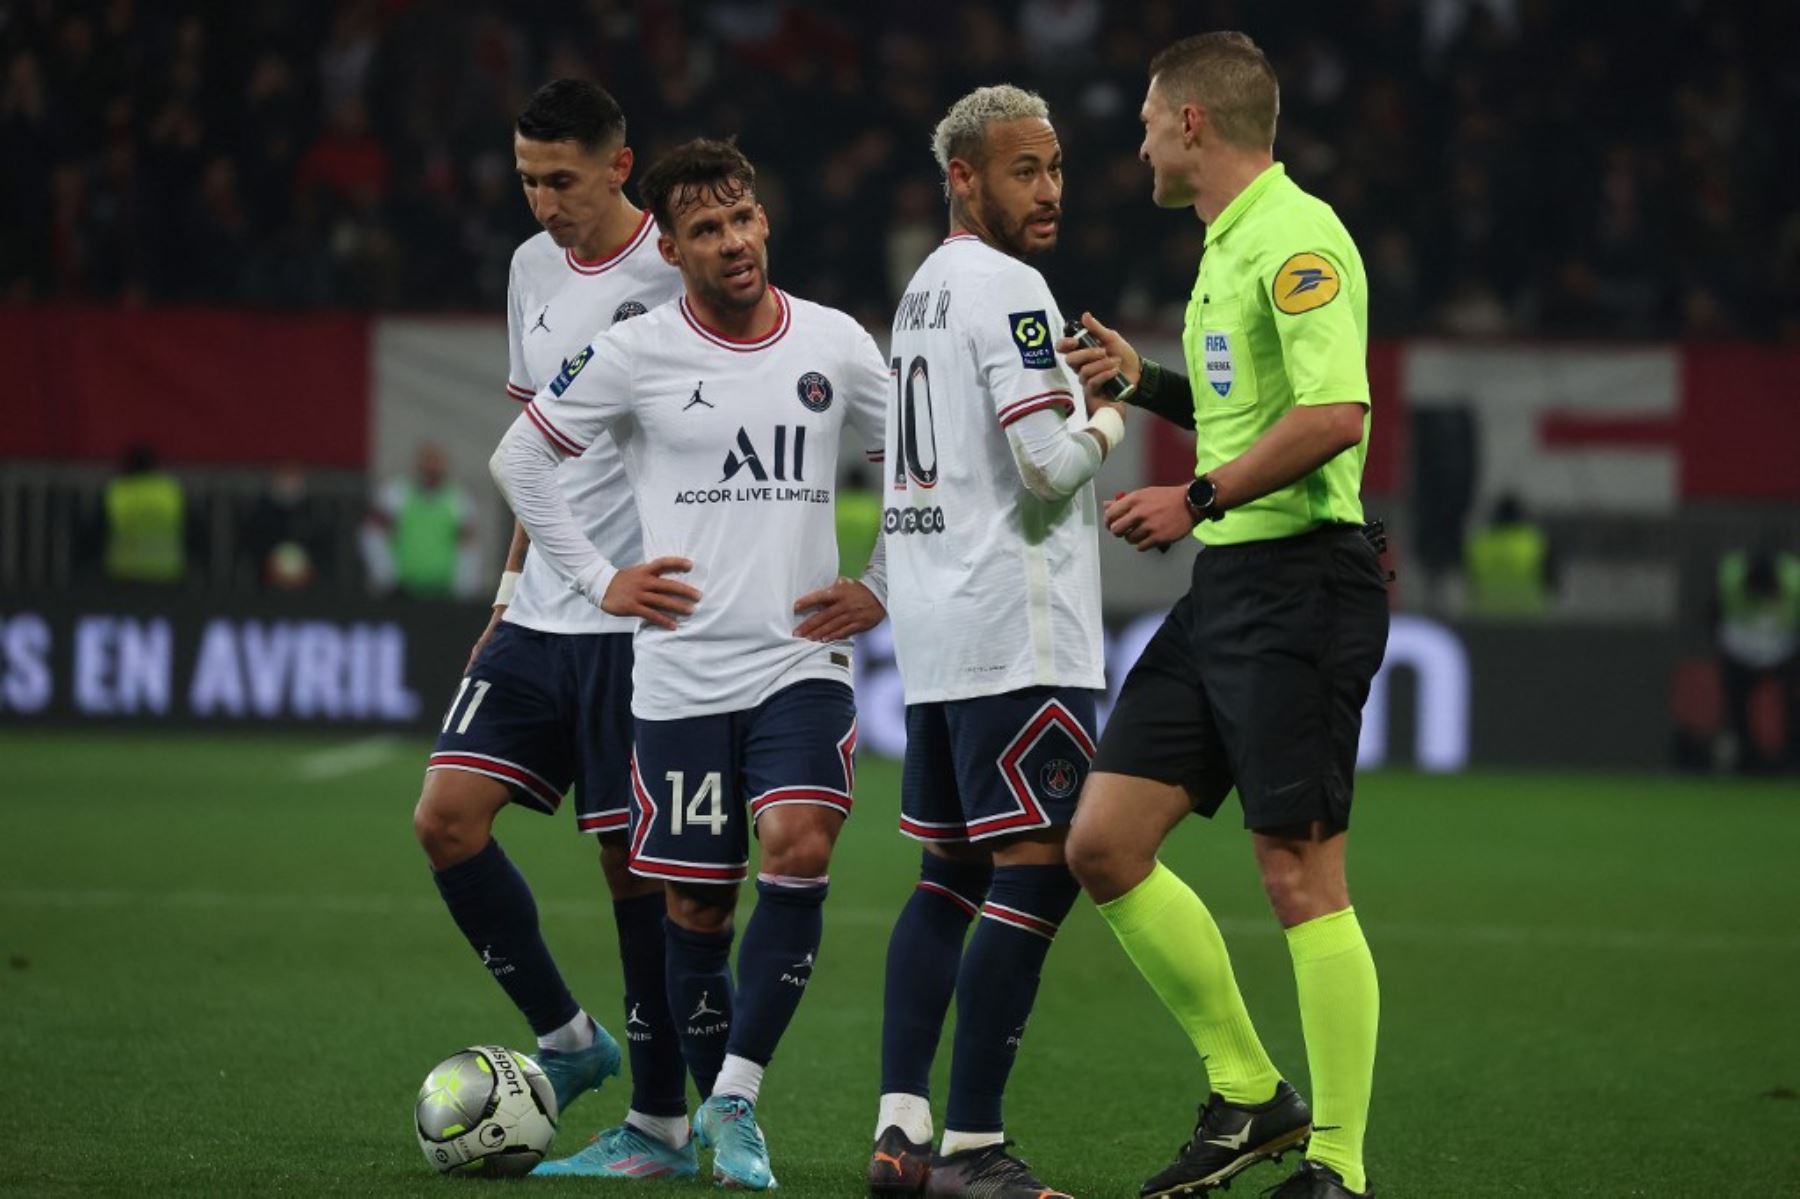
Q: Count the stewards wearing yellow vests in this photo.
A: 3